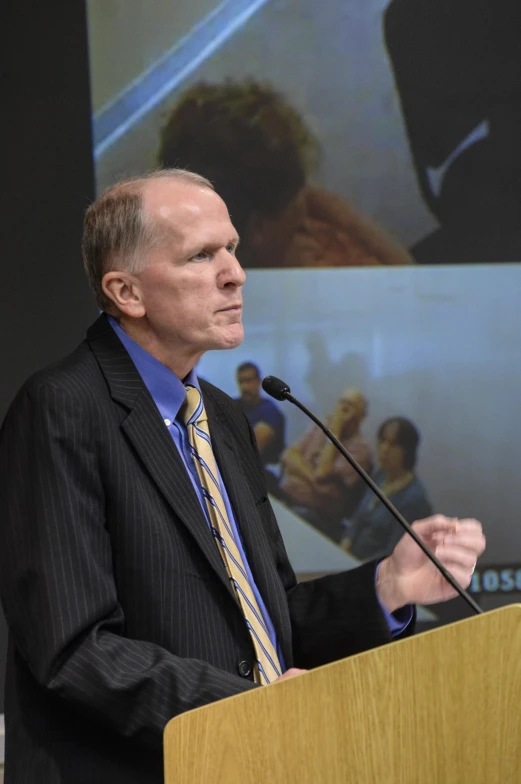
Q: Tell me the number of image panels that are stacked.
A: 2